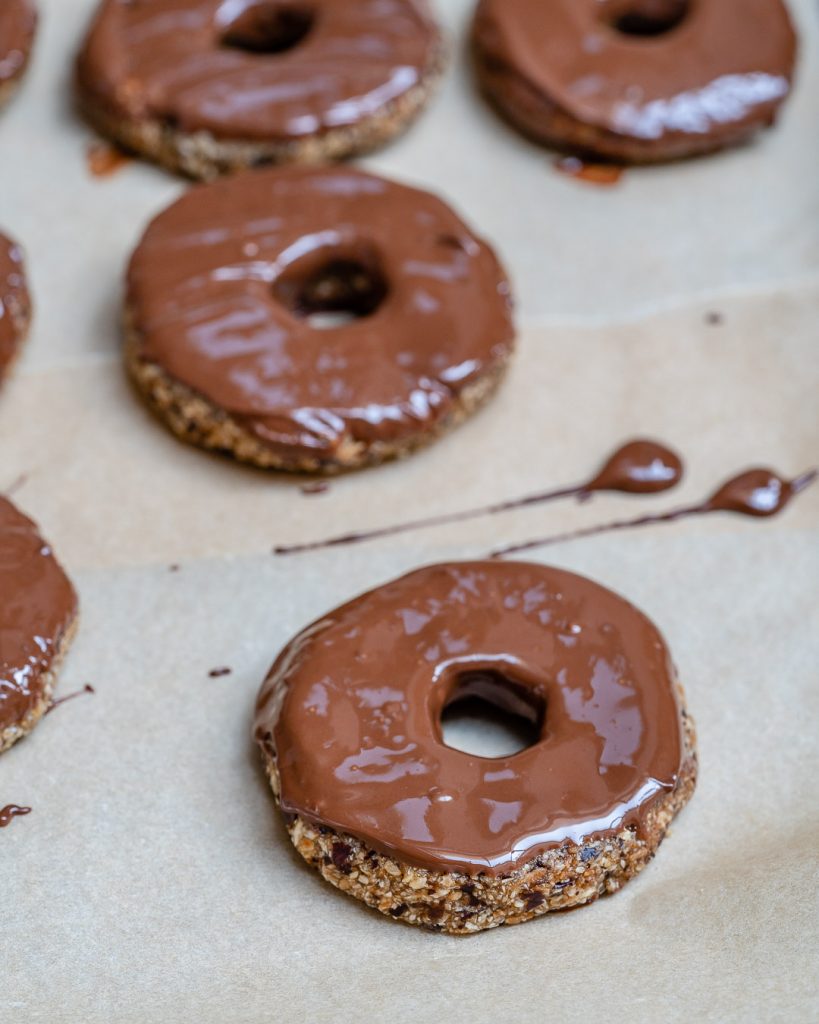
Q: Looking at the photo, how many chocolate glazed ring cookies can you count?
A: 7